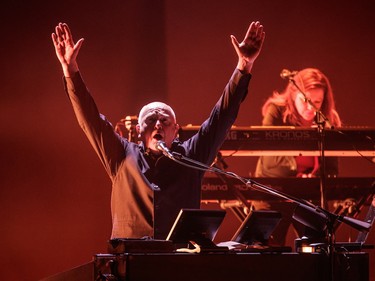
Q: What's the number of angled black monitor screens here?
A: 2